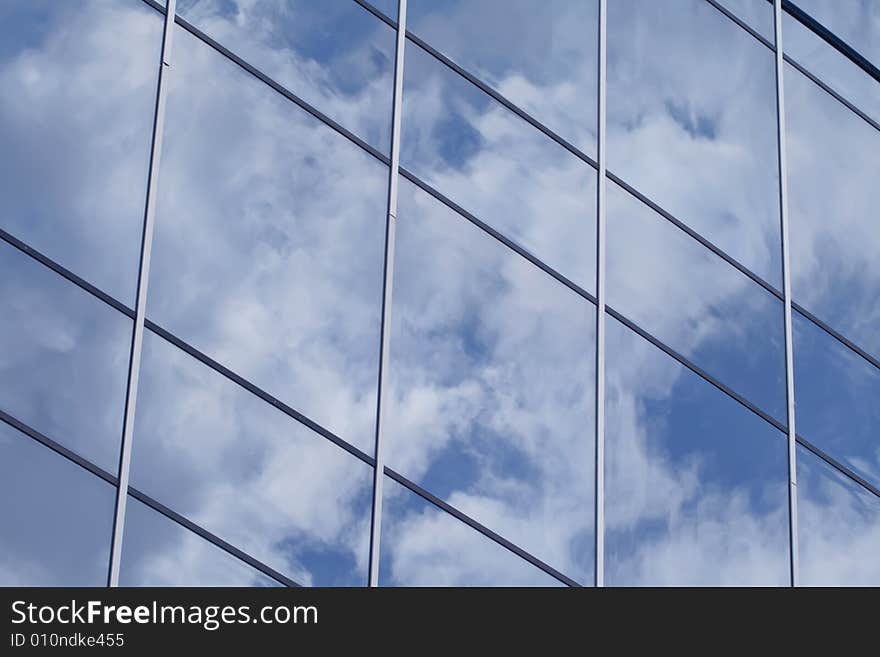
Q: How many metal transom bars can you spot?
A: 6